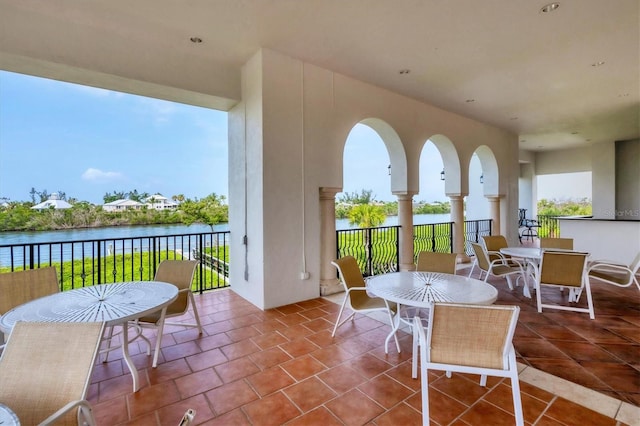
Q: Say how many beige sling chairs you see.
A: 11